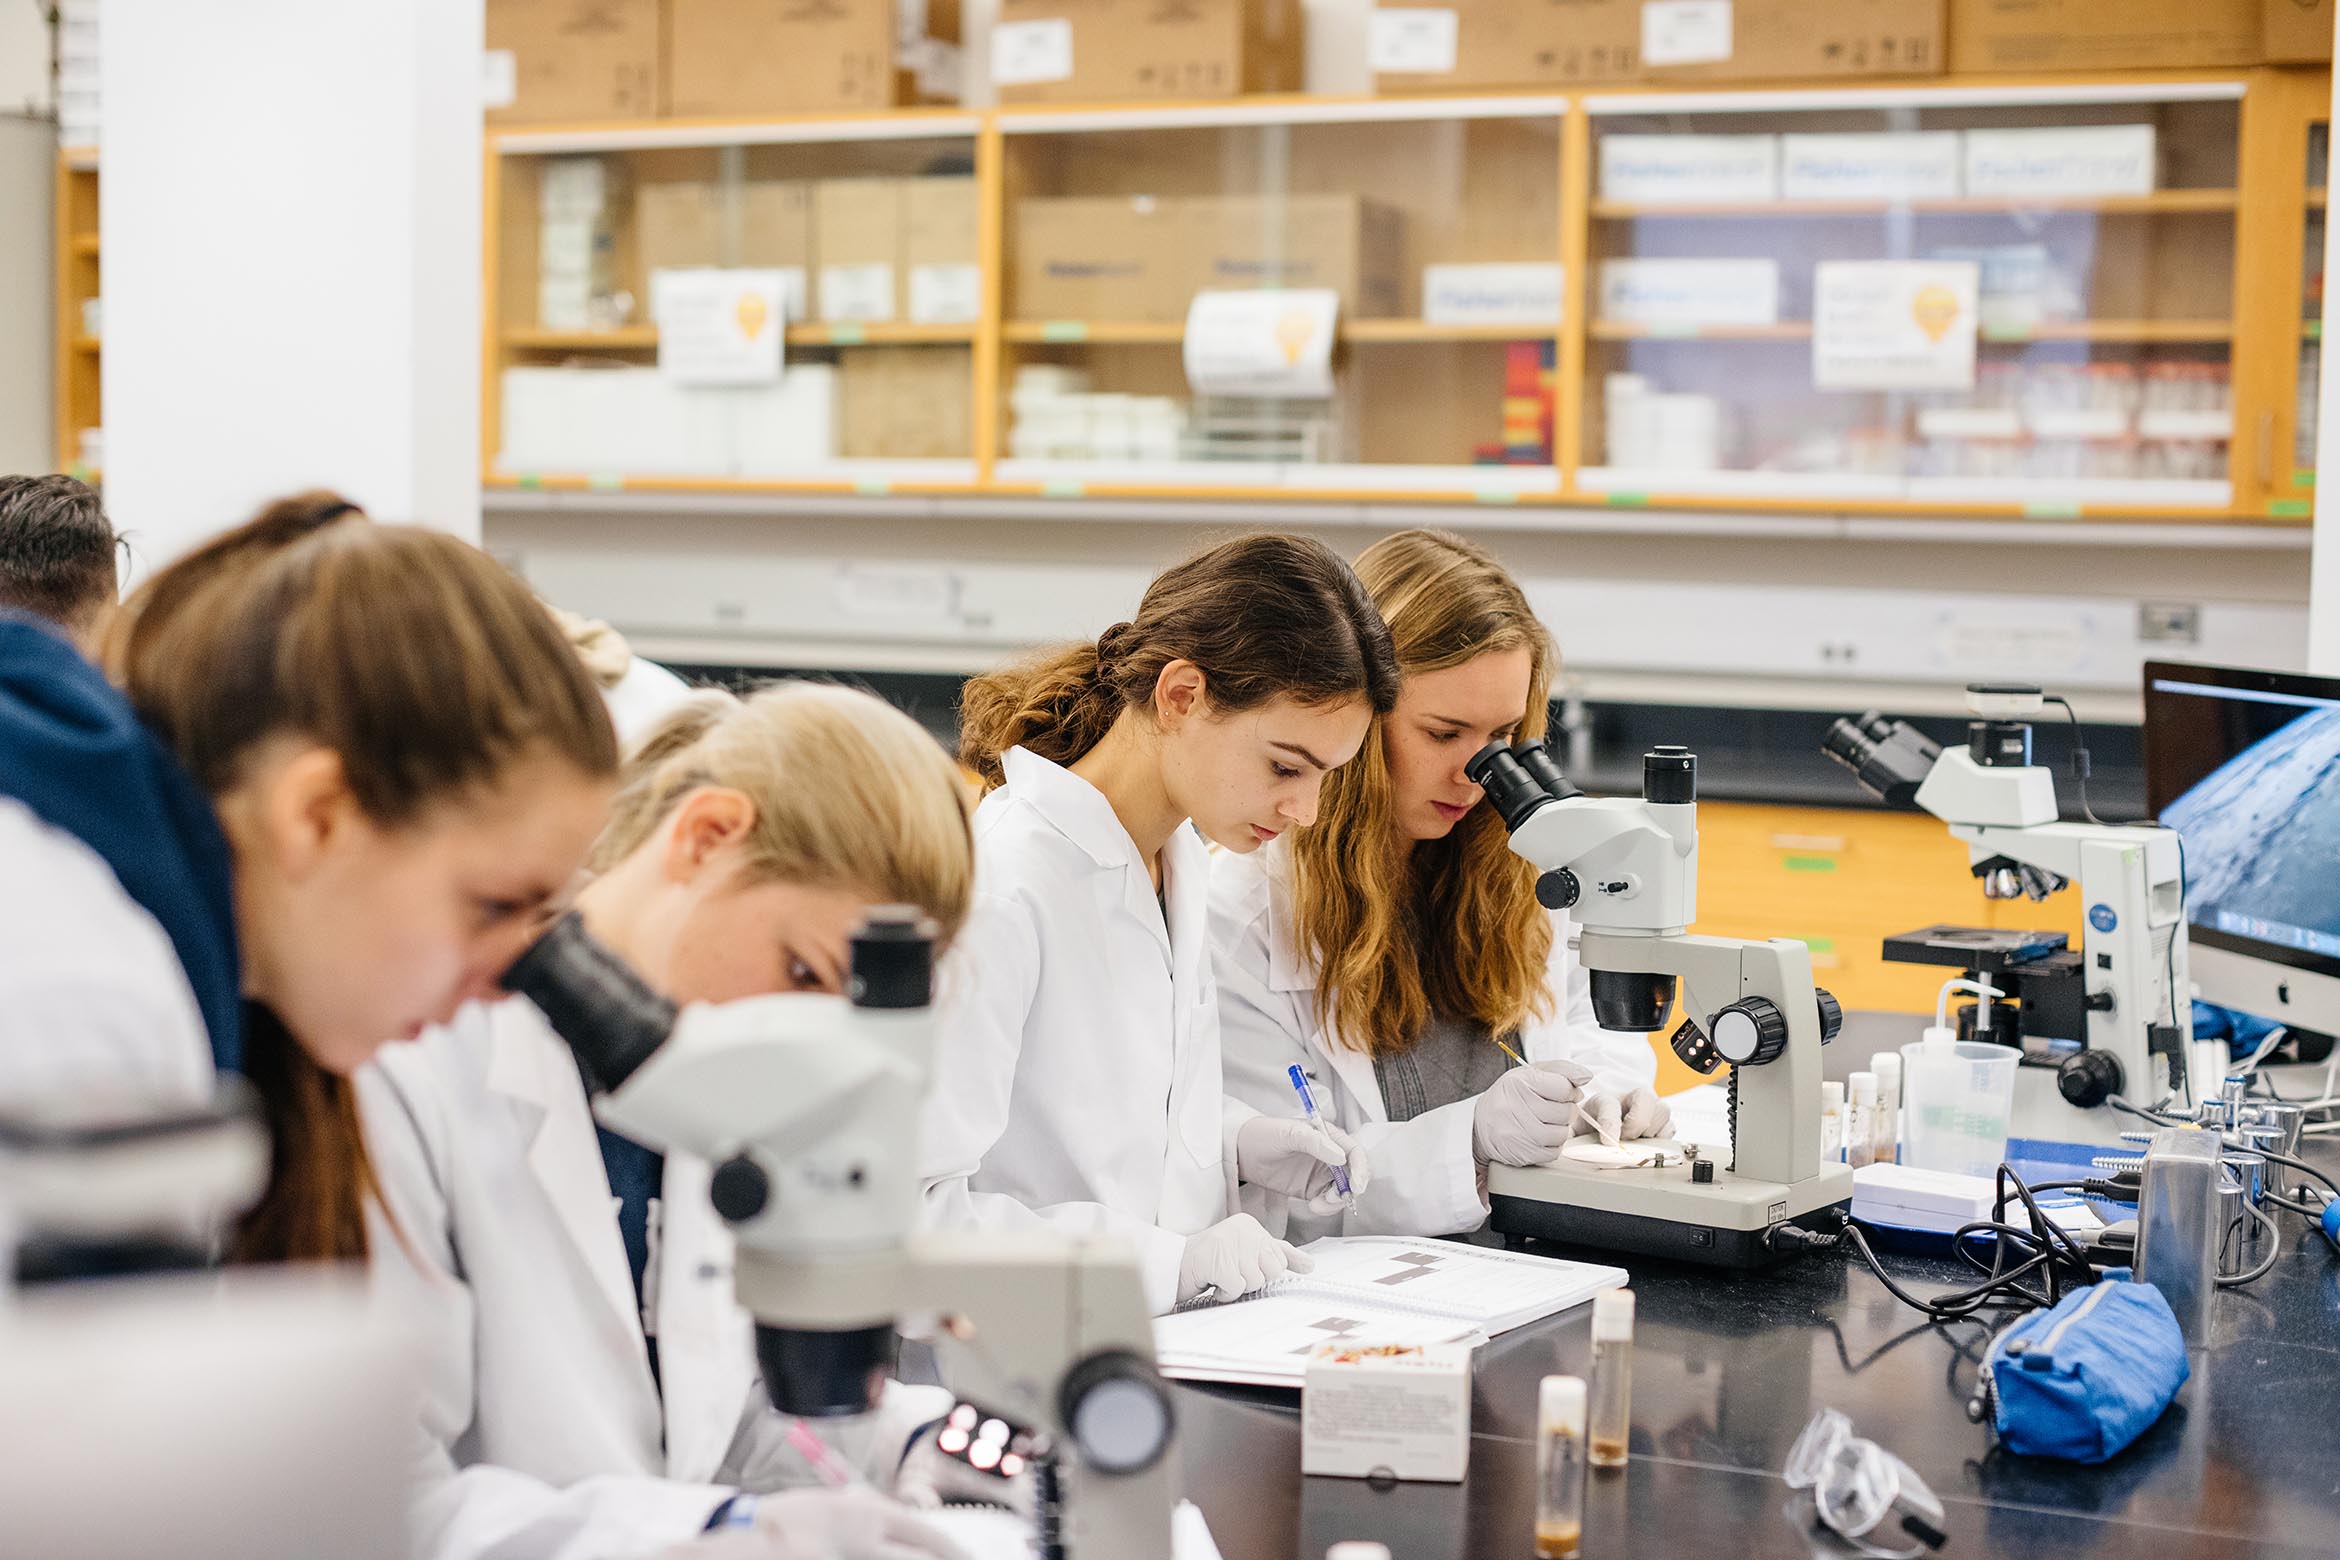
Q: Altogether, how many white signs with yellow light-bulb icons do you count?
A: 3